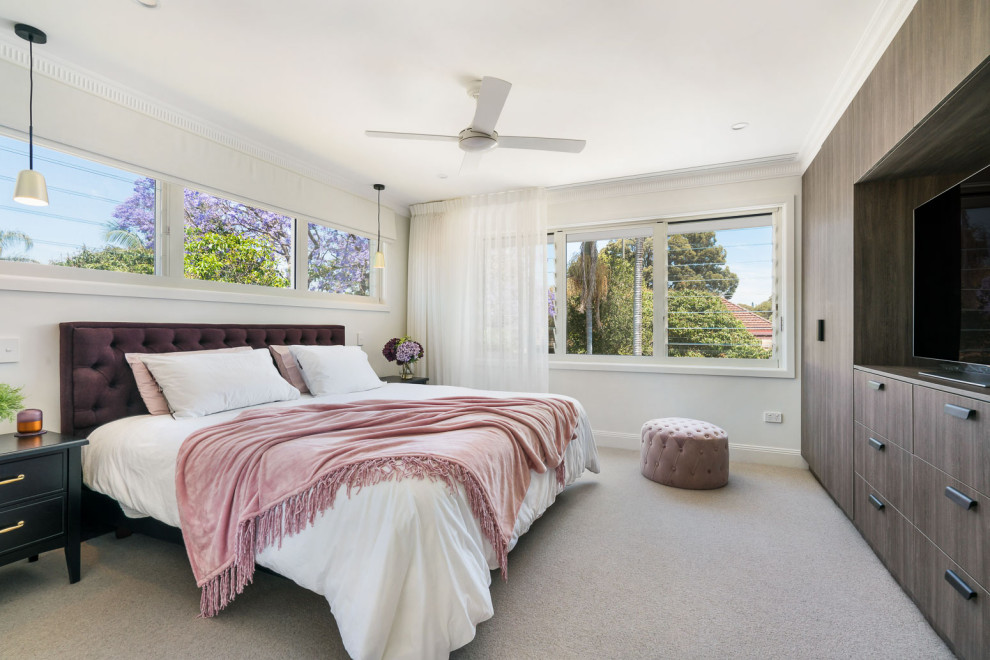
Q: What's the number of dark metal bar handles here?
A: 7